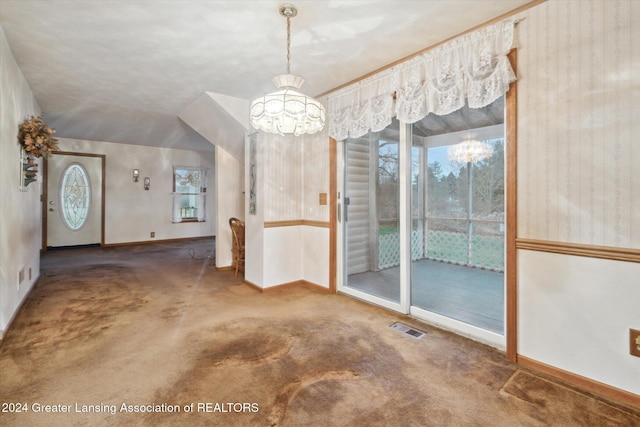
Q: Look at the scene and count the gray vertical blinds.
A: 0